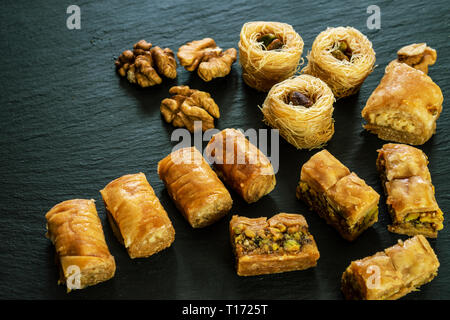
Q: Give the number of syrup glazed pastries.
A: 12